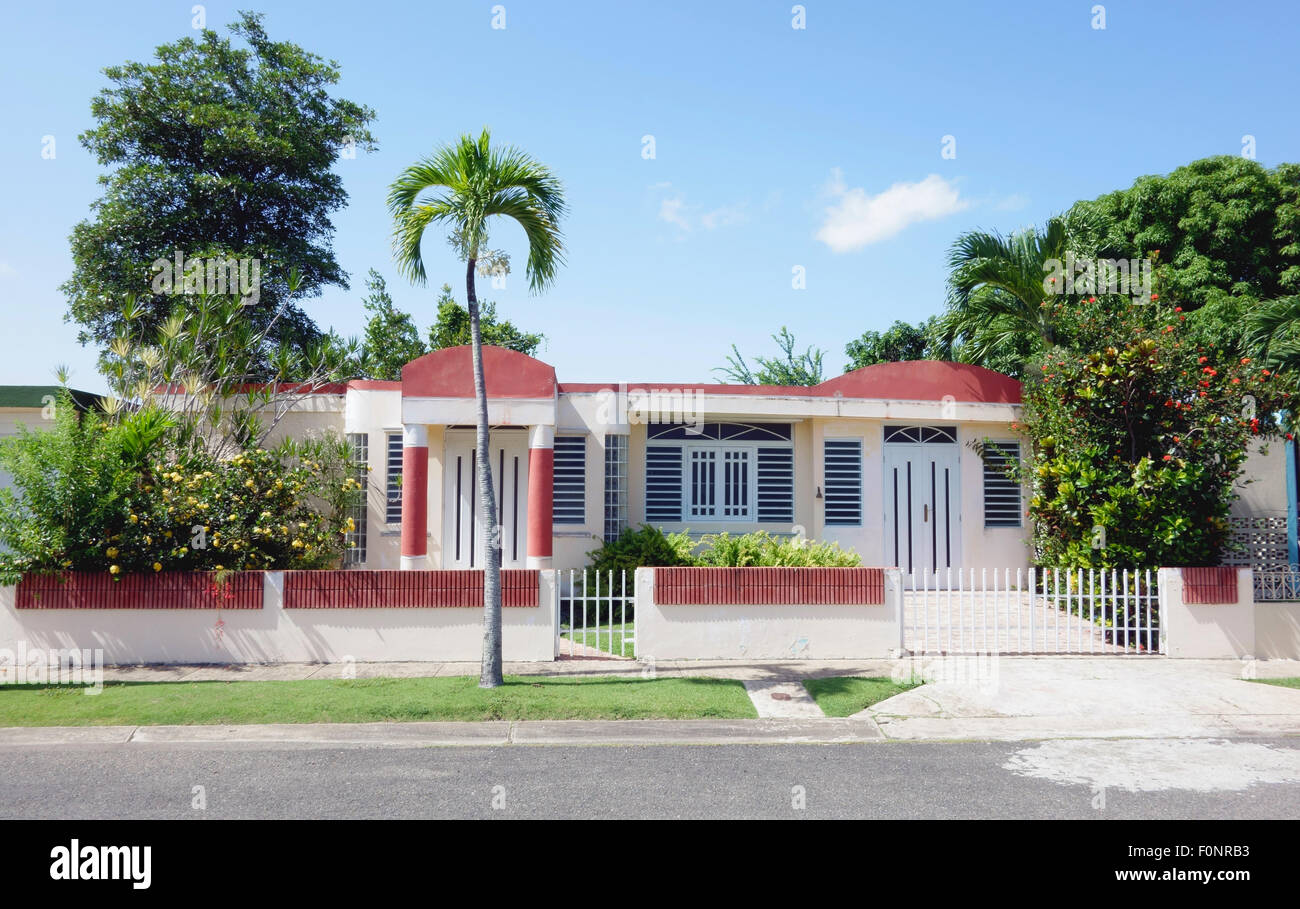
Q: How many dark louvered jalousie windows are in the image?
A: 6